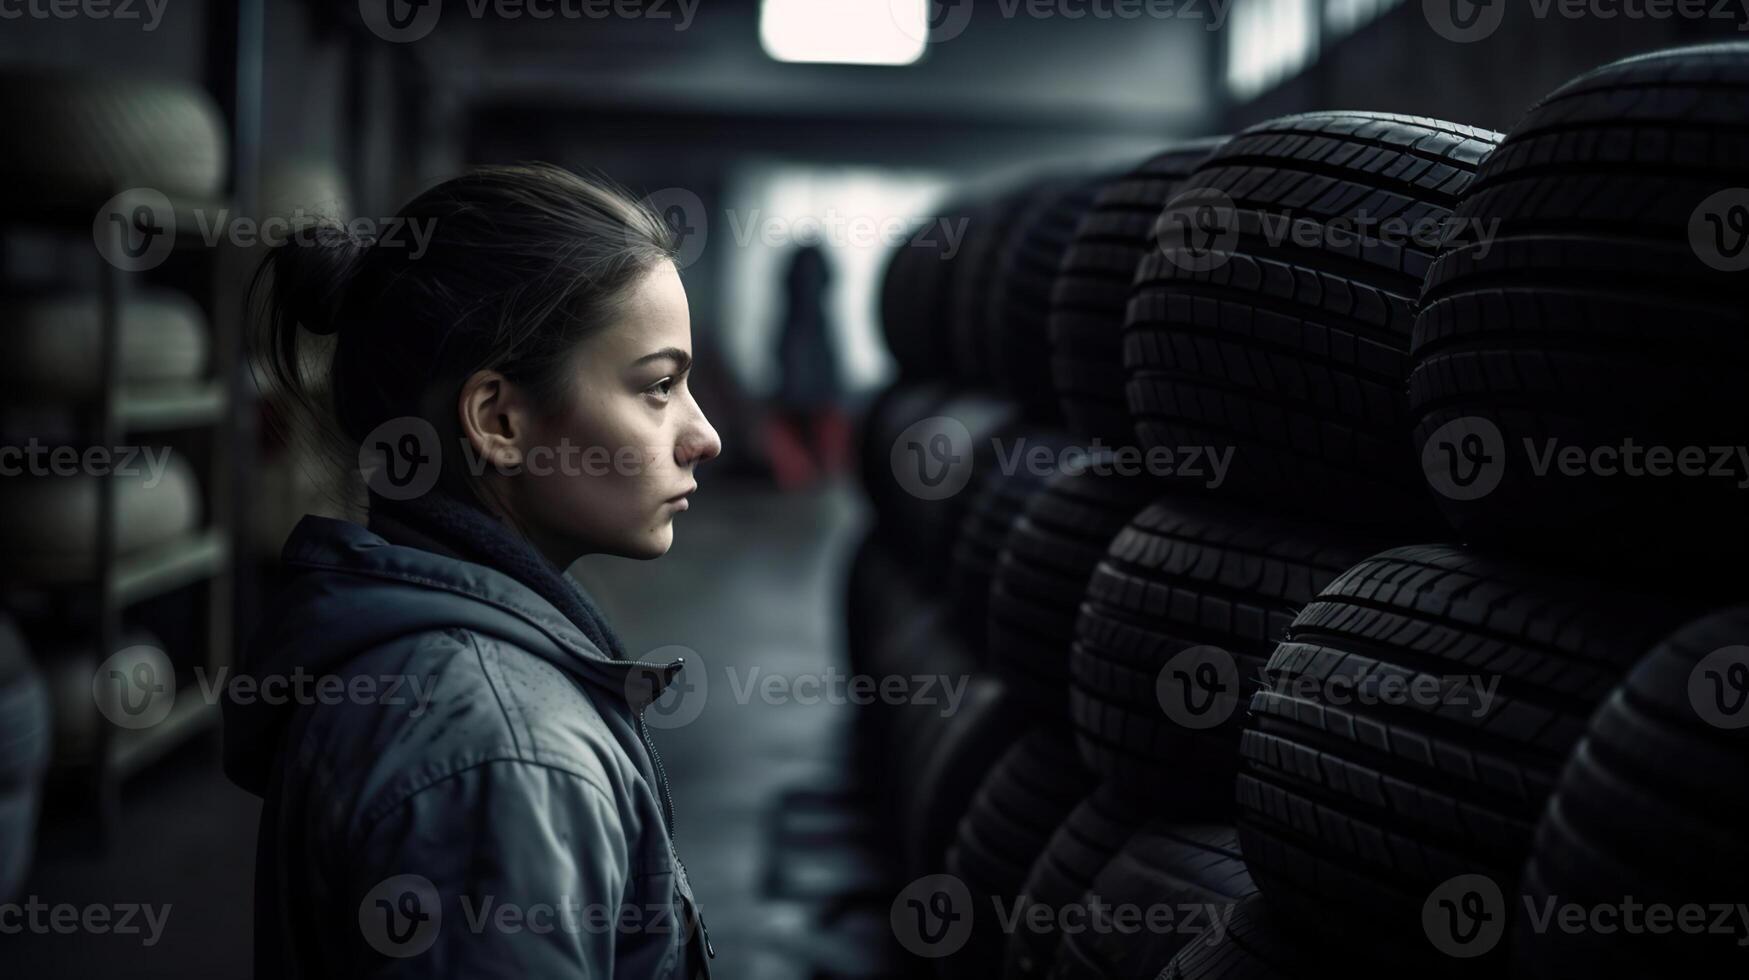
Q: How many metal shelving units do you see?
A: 1